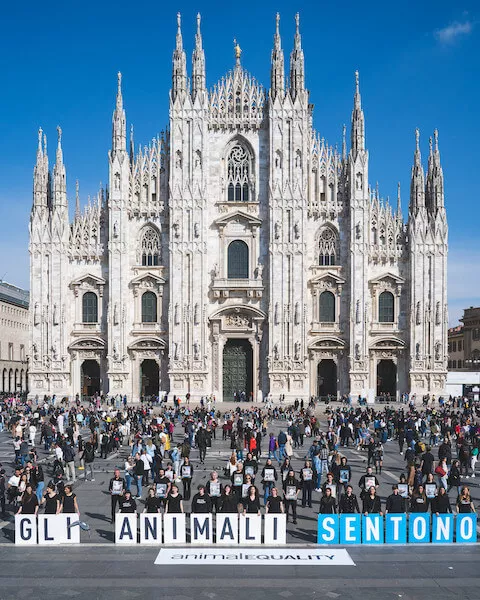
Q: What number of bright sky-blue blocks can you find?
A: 7